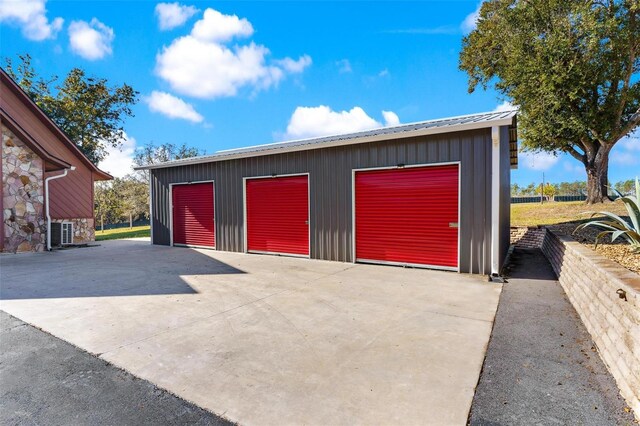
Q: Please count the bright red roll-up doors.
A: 3